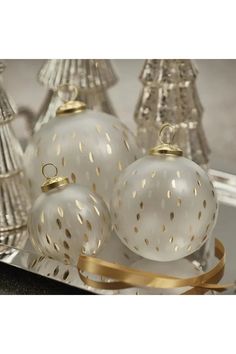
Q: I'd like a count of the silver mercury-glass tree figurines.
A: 3